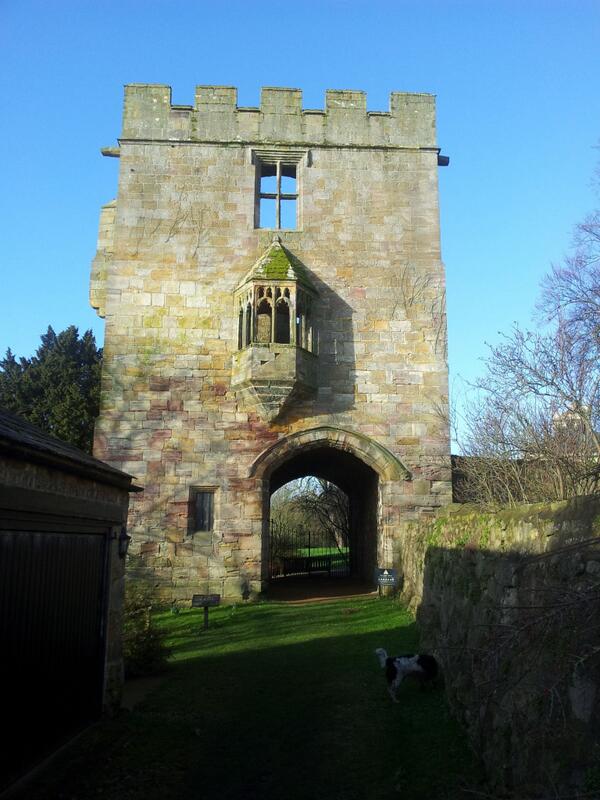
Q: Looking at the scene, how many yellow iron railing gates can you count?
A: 0